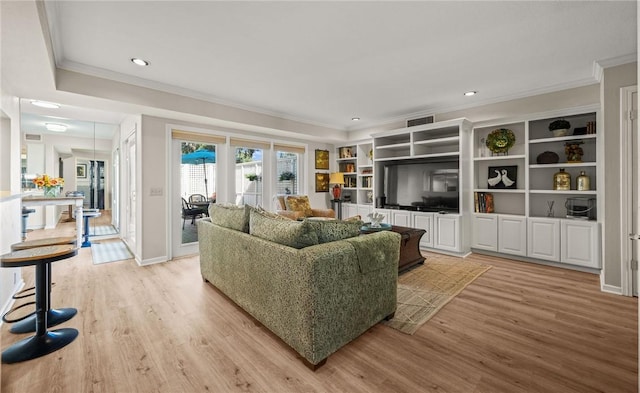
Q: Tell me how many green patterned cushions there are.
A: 3